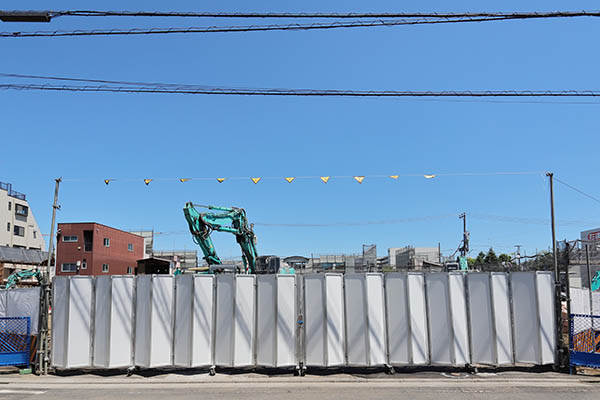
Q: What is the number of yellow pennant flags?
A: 10